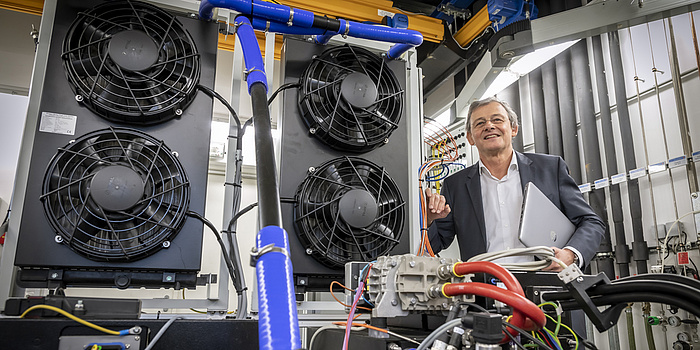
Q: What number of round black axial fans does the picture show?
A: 4